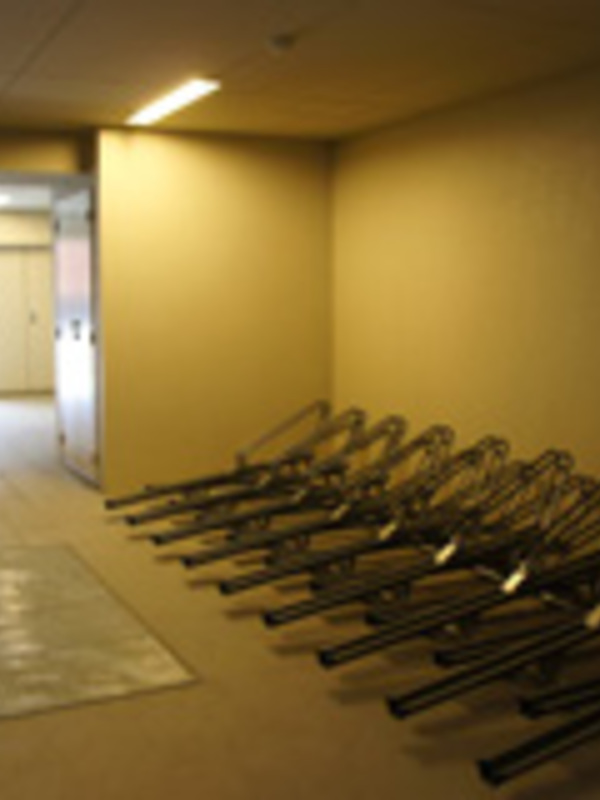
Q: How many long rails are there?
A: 9